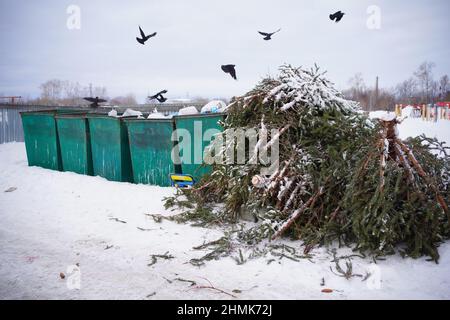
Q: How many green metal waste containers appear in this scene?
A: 5